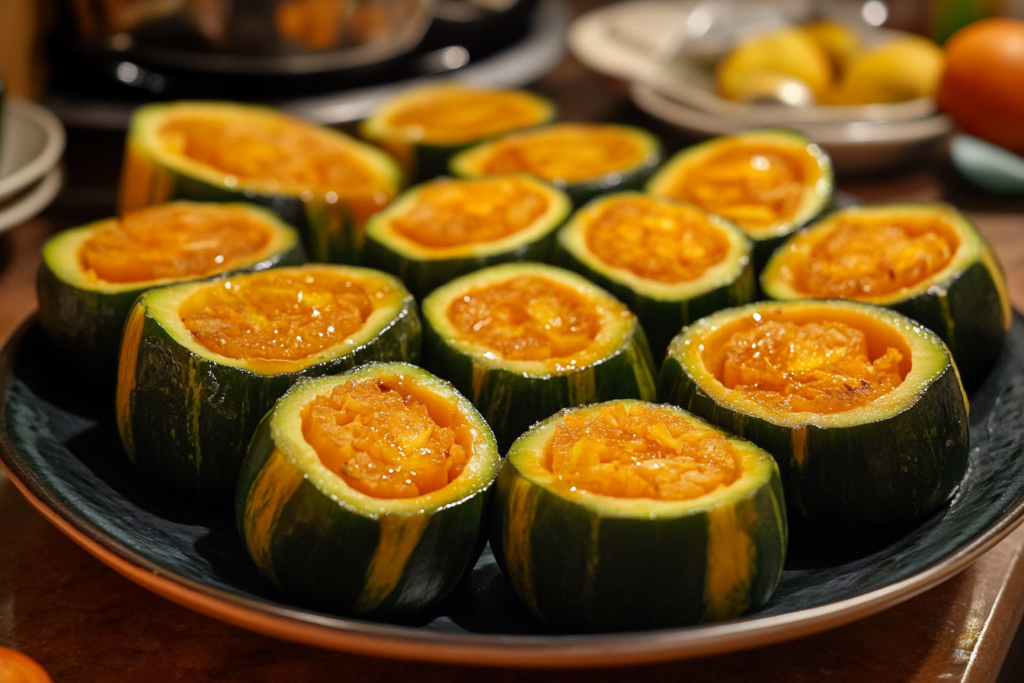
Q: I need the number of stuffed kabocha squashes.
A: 13